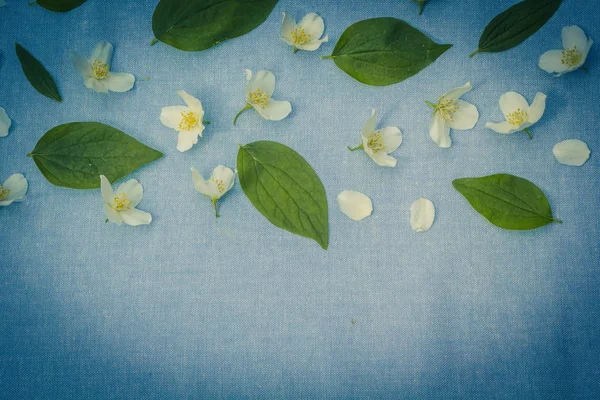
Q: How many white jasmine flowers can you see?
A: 11